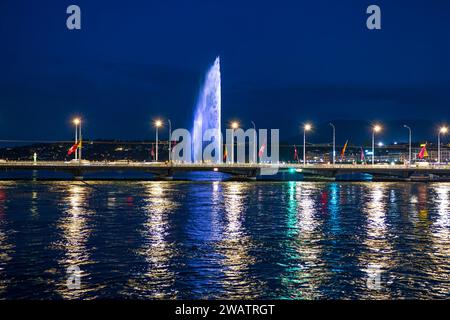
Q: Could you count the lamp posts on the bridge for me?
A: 11